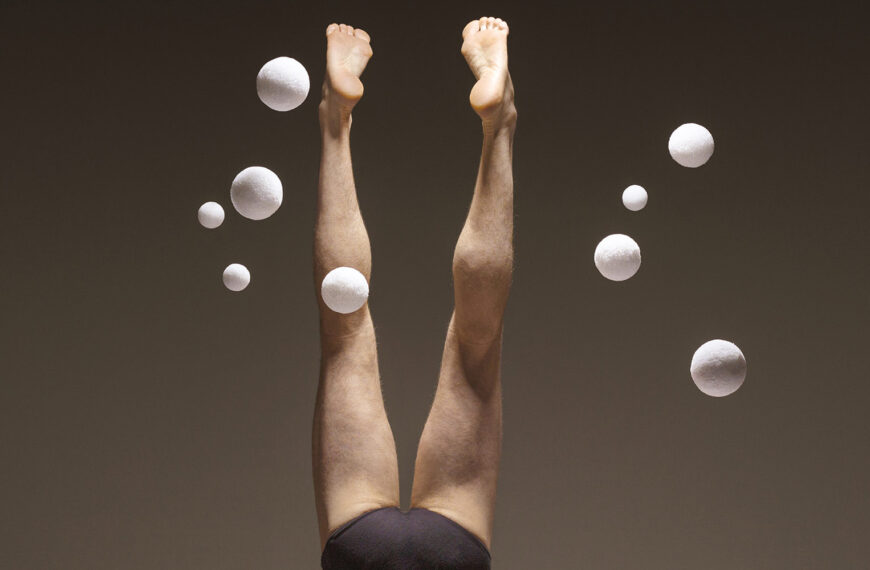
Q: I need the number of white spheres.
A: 9